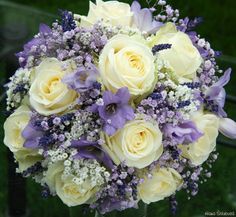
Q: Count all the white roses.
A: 9